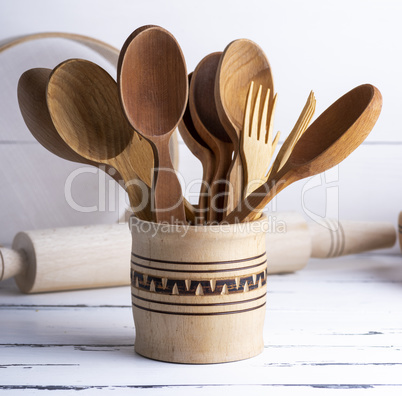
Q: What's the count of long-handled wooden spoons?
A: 7